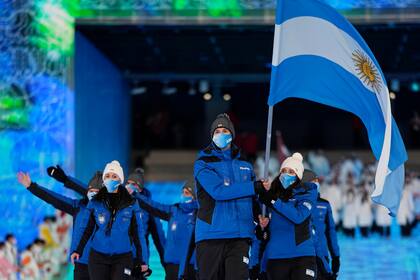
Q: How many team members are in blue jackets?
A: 7